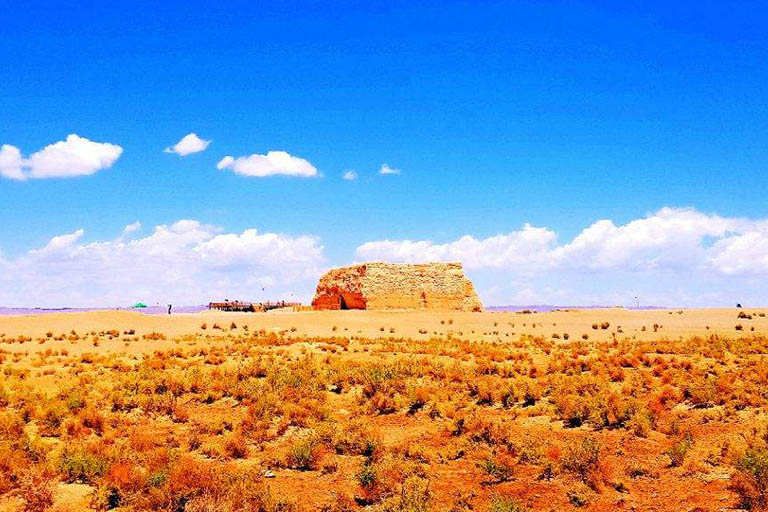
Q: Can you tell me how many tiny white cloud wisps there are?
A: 2